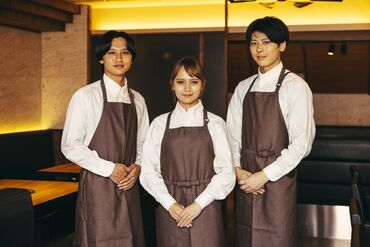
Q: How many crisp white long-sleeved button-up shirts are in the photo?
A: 3